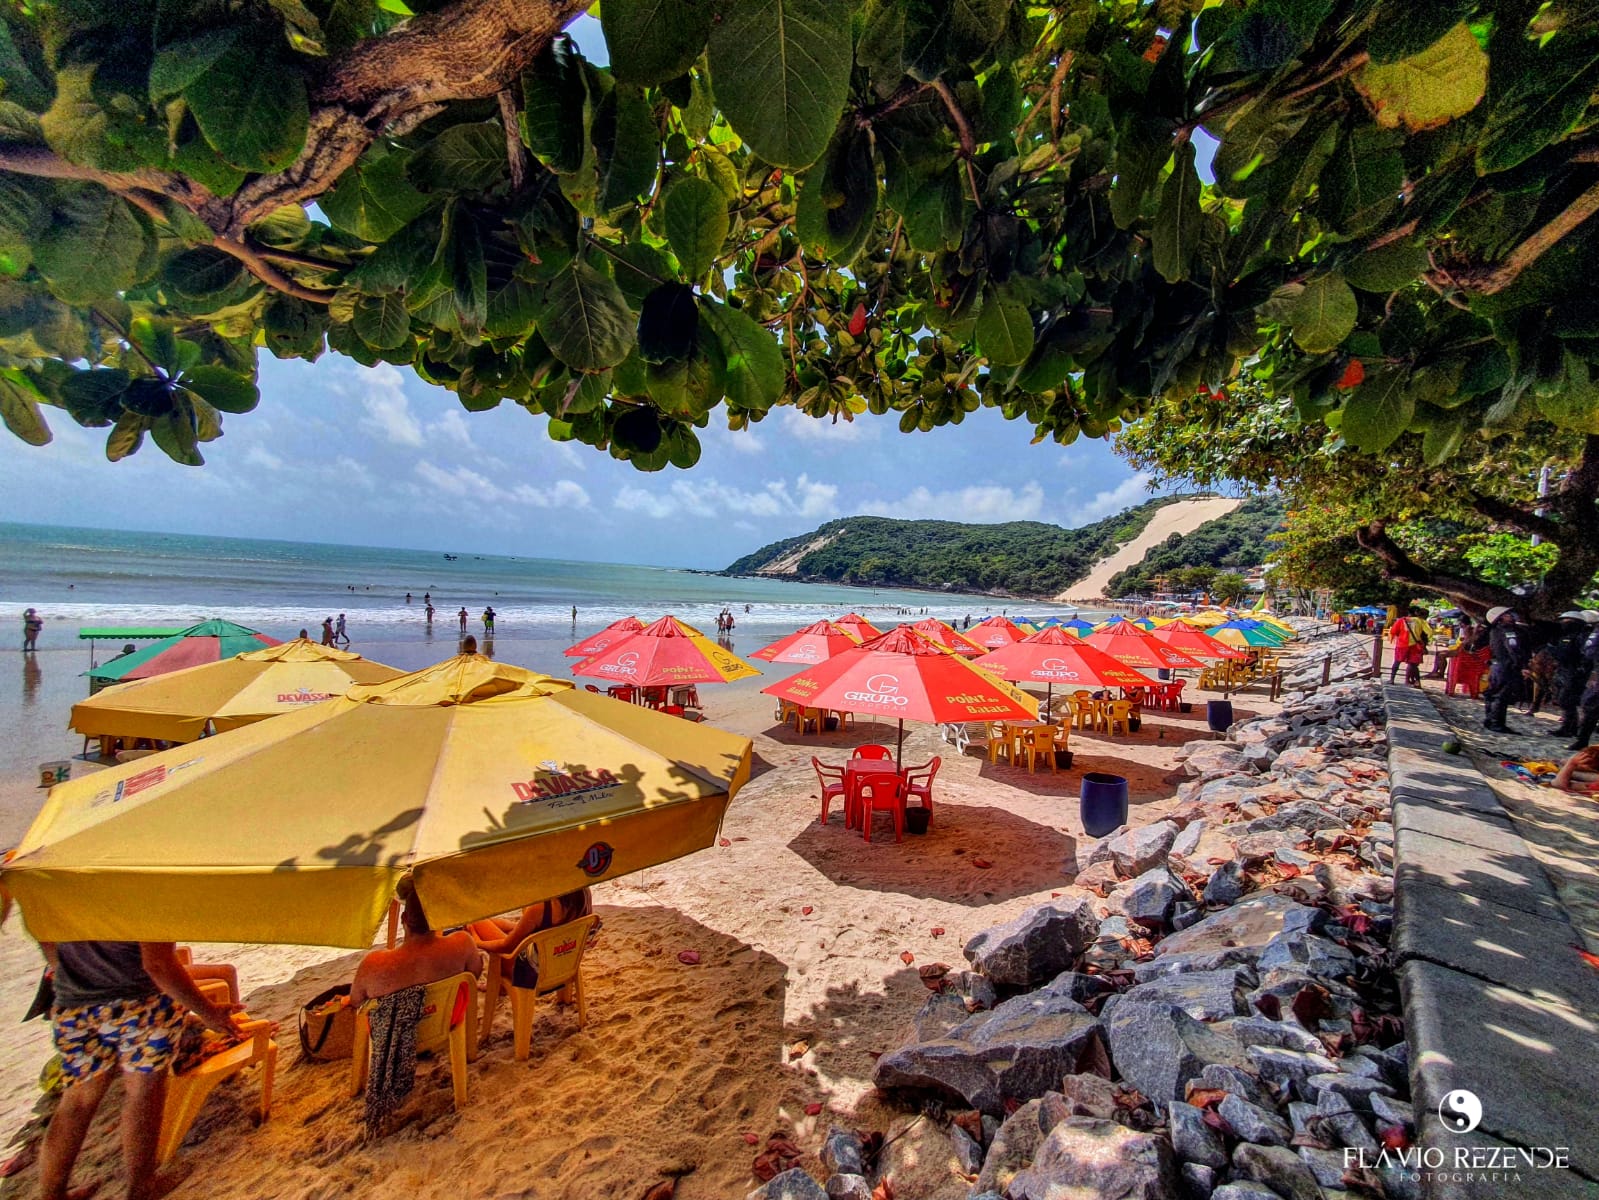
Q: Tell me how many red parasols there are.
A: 10